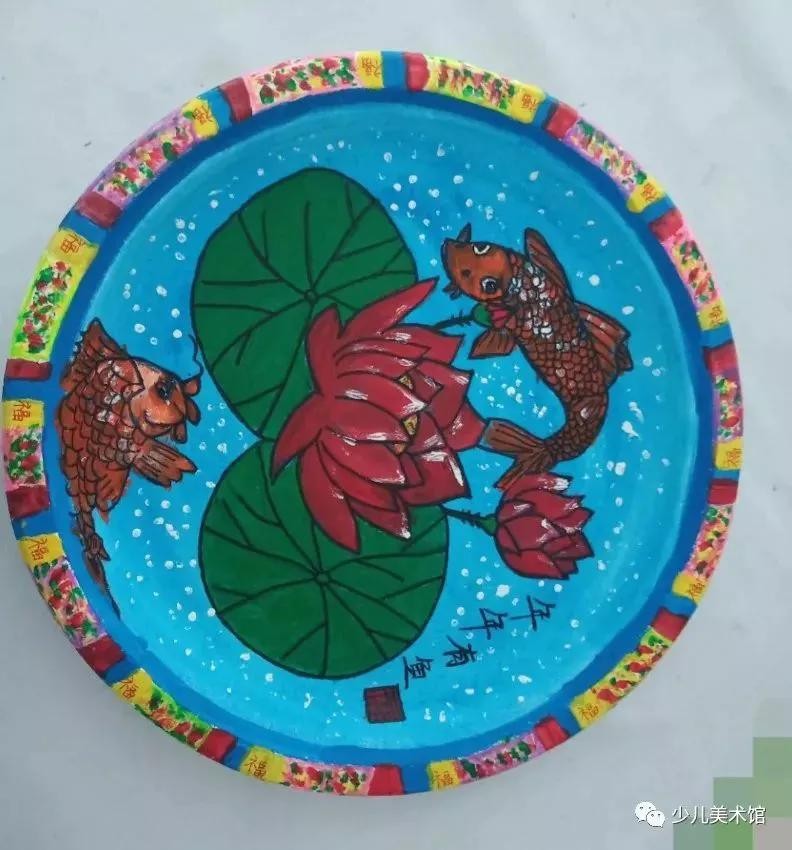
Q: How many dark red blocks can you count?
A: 14